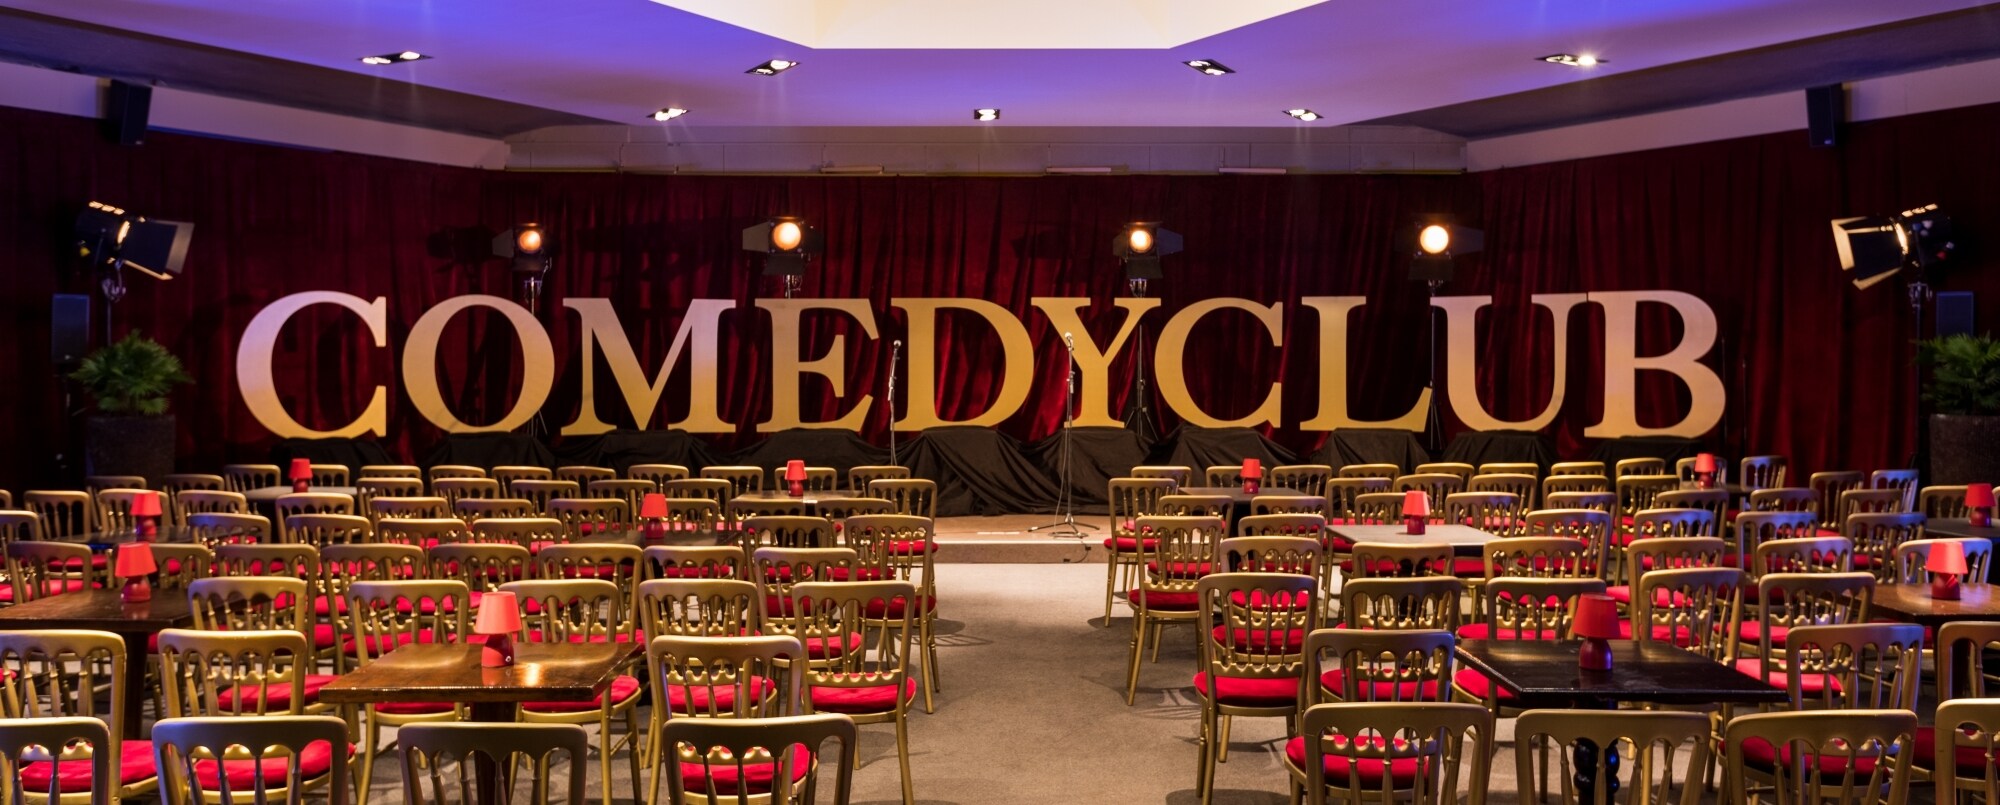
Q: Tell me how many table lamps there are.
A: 12